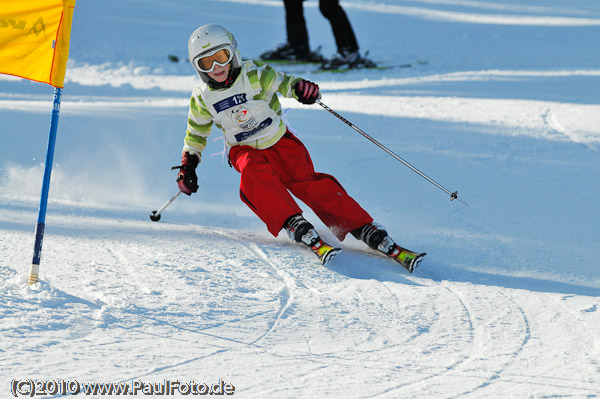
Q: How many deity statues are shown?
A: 0